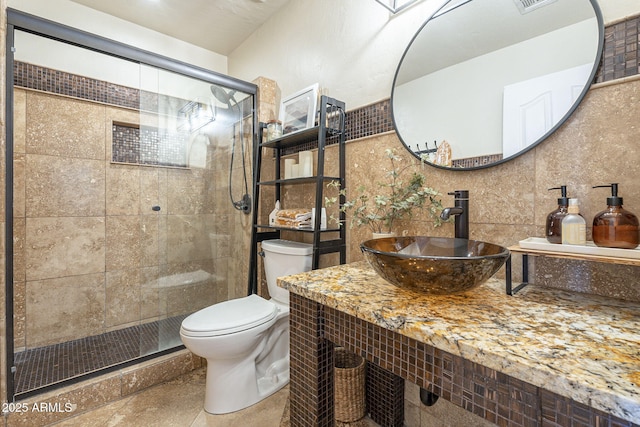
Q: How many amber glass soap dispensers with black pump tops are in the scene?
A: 2